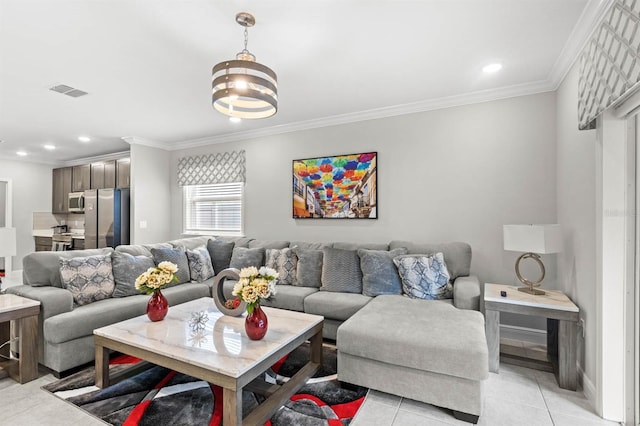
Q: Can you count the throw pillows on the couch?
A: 11